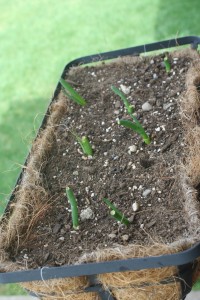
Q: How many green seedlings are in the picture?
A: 7